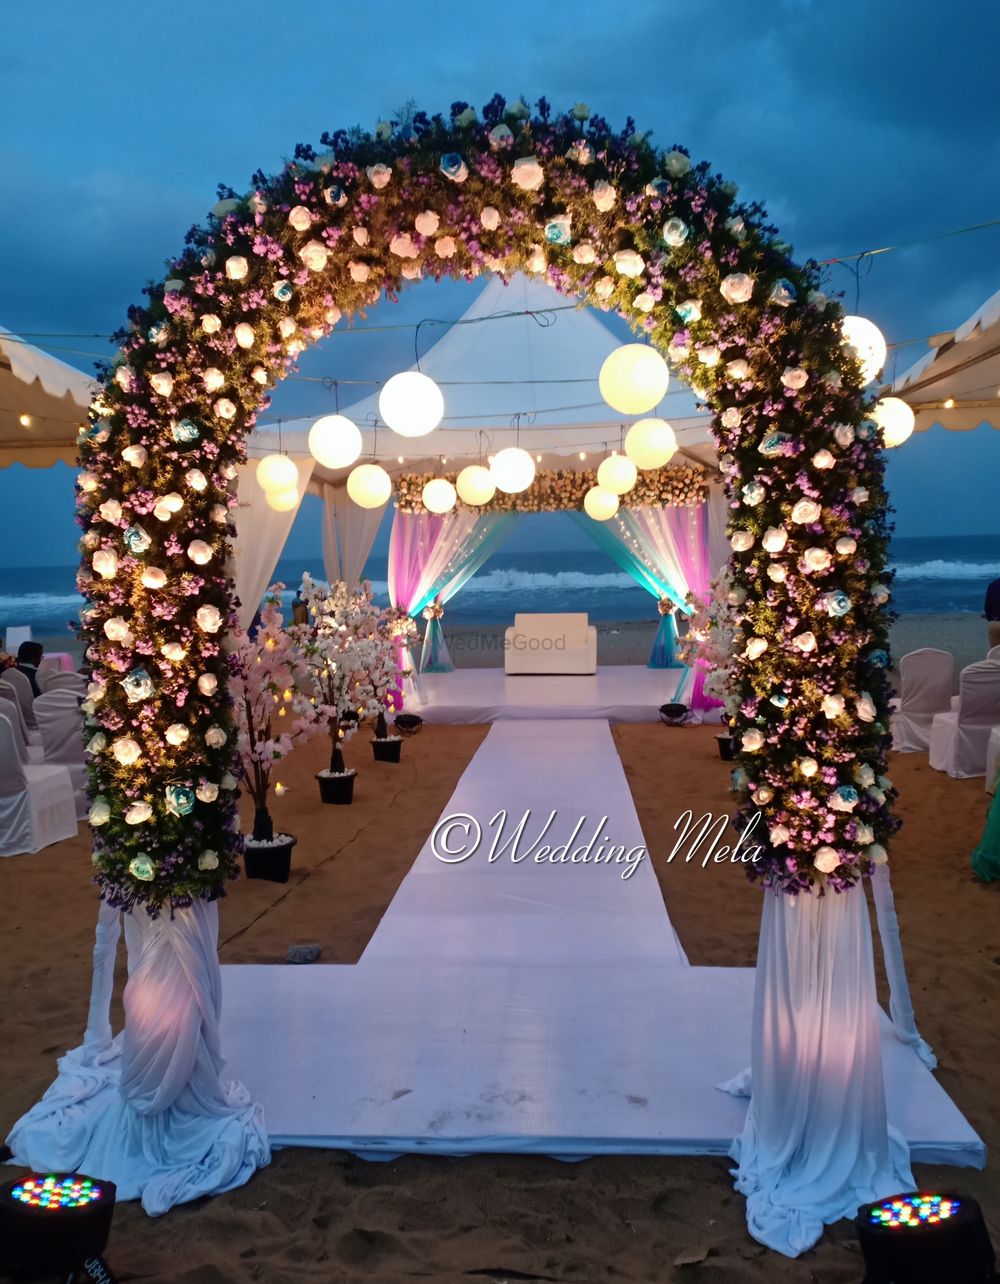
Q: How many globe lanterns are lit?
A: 14